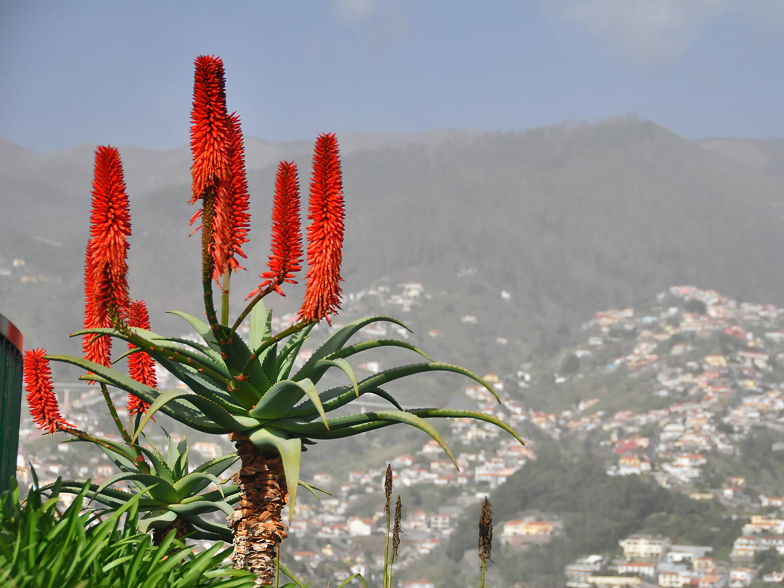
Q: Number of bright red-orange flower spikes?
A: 8